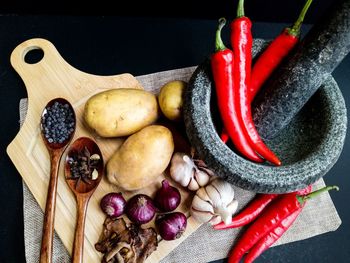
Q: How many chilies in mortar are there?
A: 3